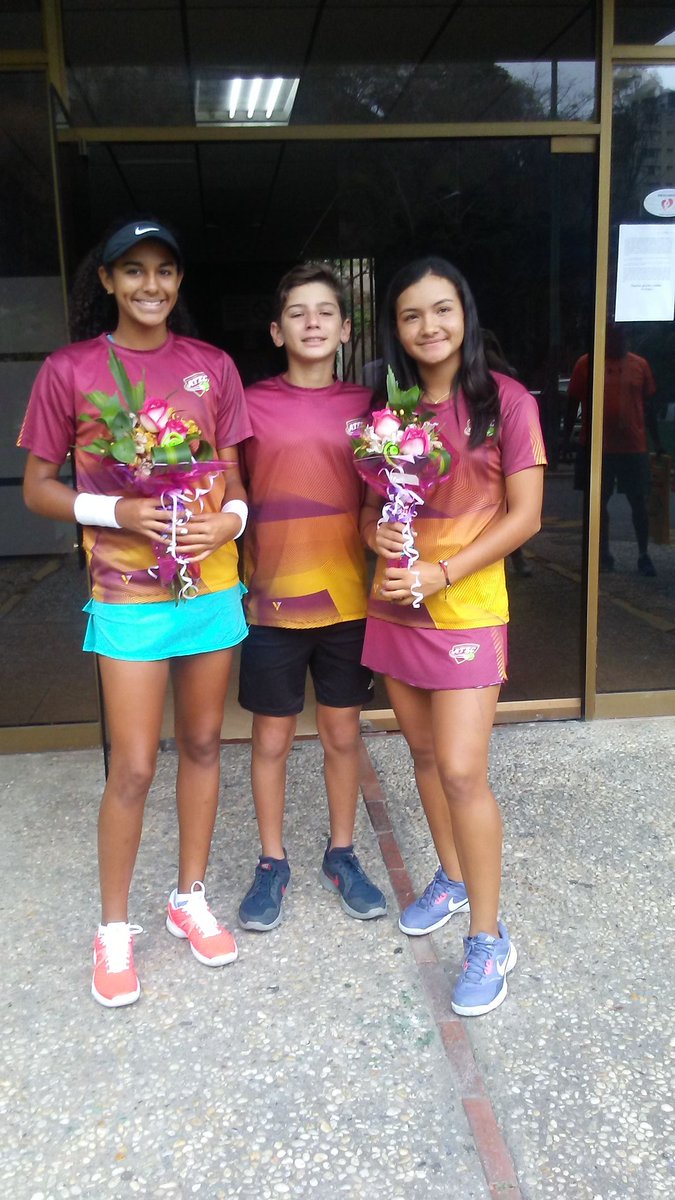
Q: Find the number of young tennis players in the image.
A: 3